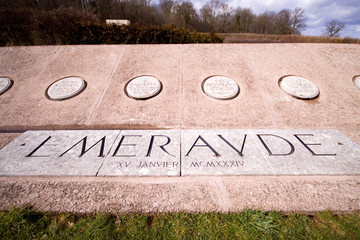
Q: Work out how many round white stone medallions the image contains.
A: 6